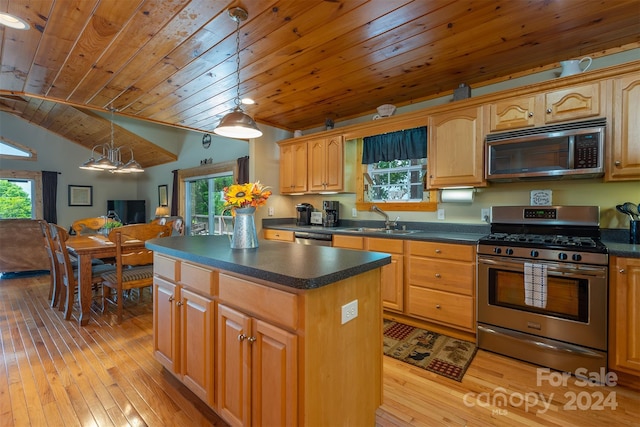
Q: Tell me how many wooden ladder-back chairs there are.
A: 6